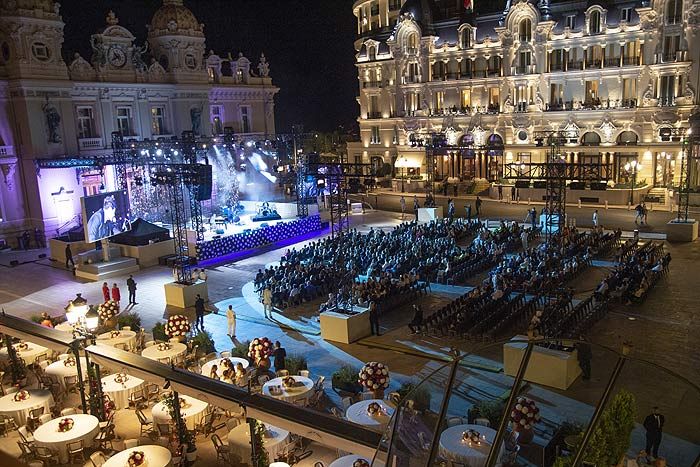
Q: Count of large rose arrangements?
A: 5